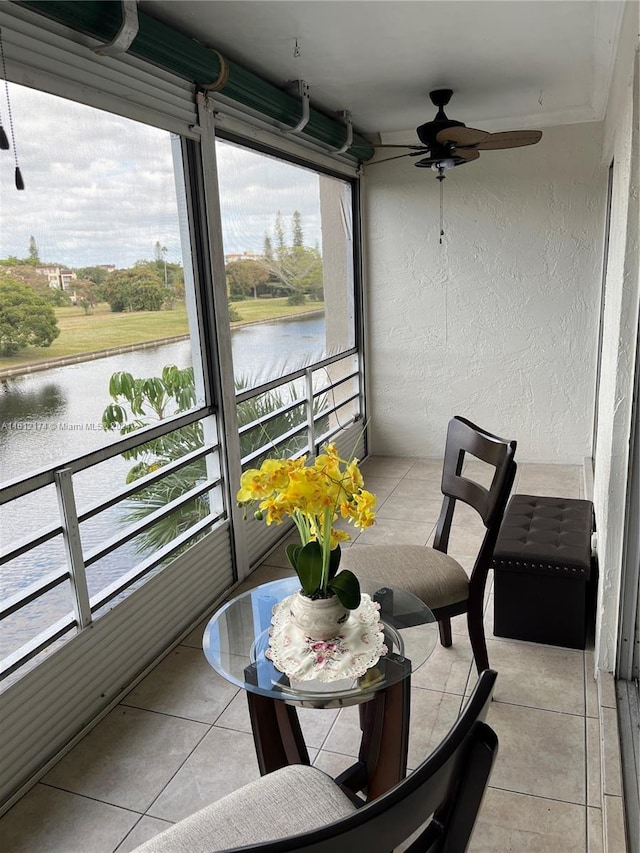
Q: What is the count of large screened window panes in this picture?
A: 2